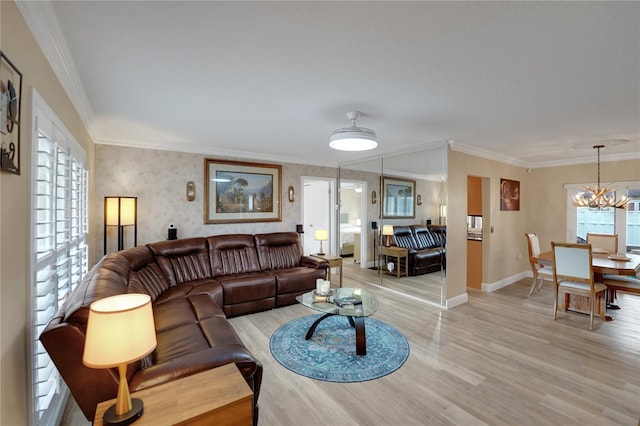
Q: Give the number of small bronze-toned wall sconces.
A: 2